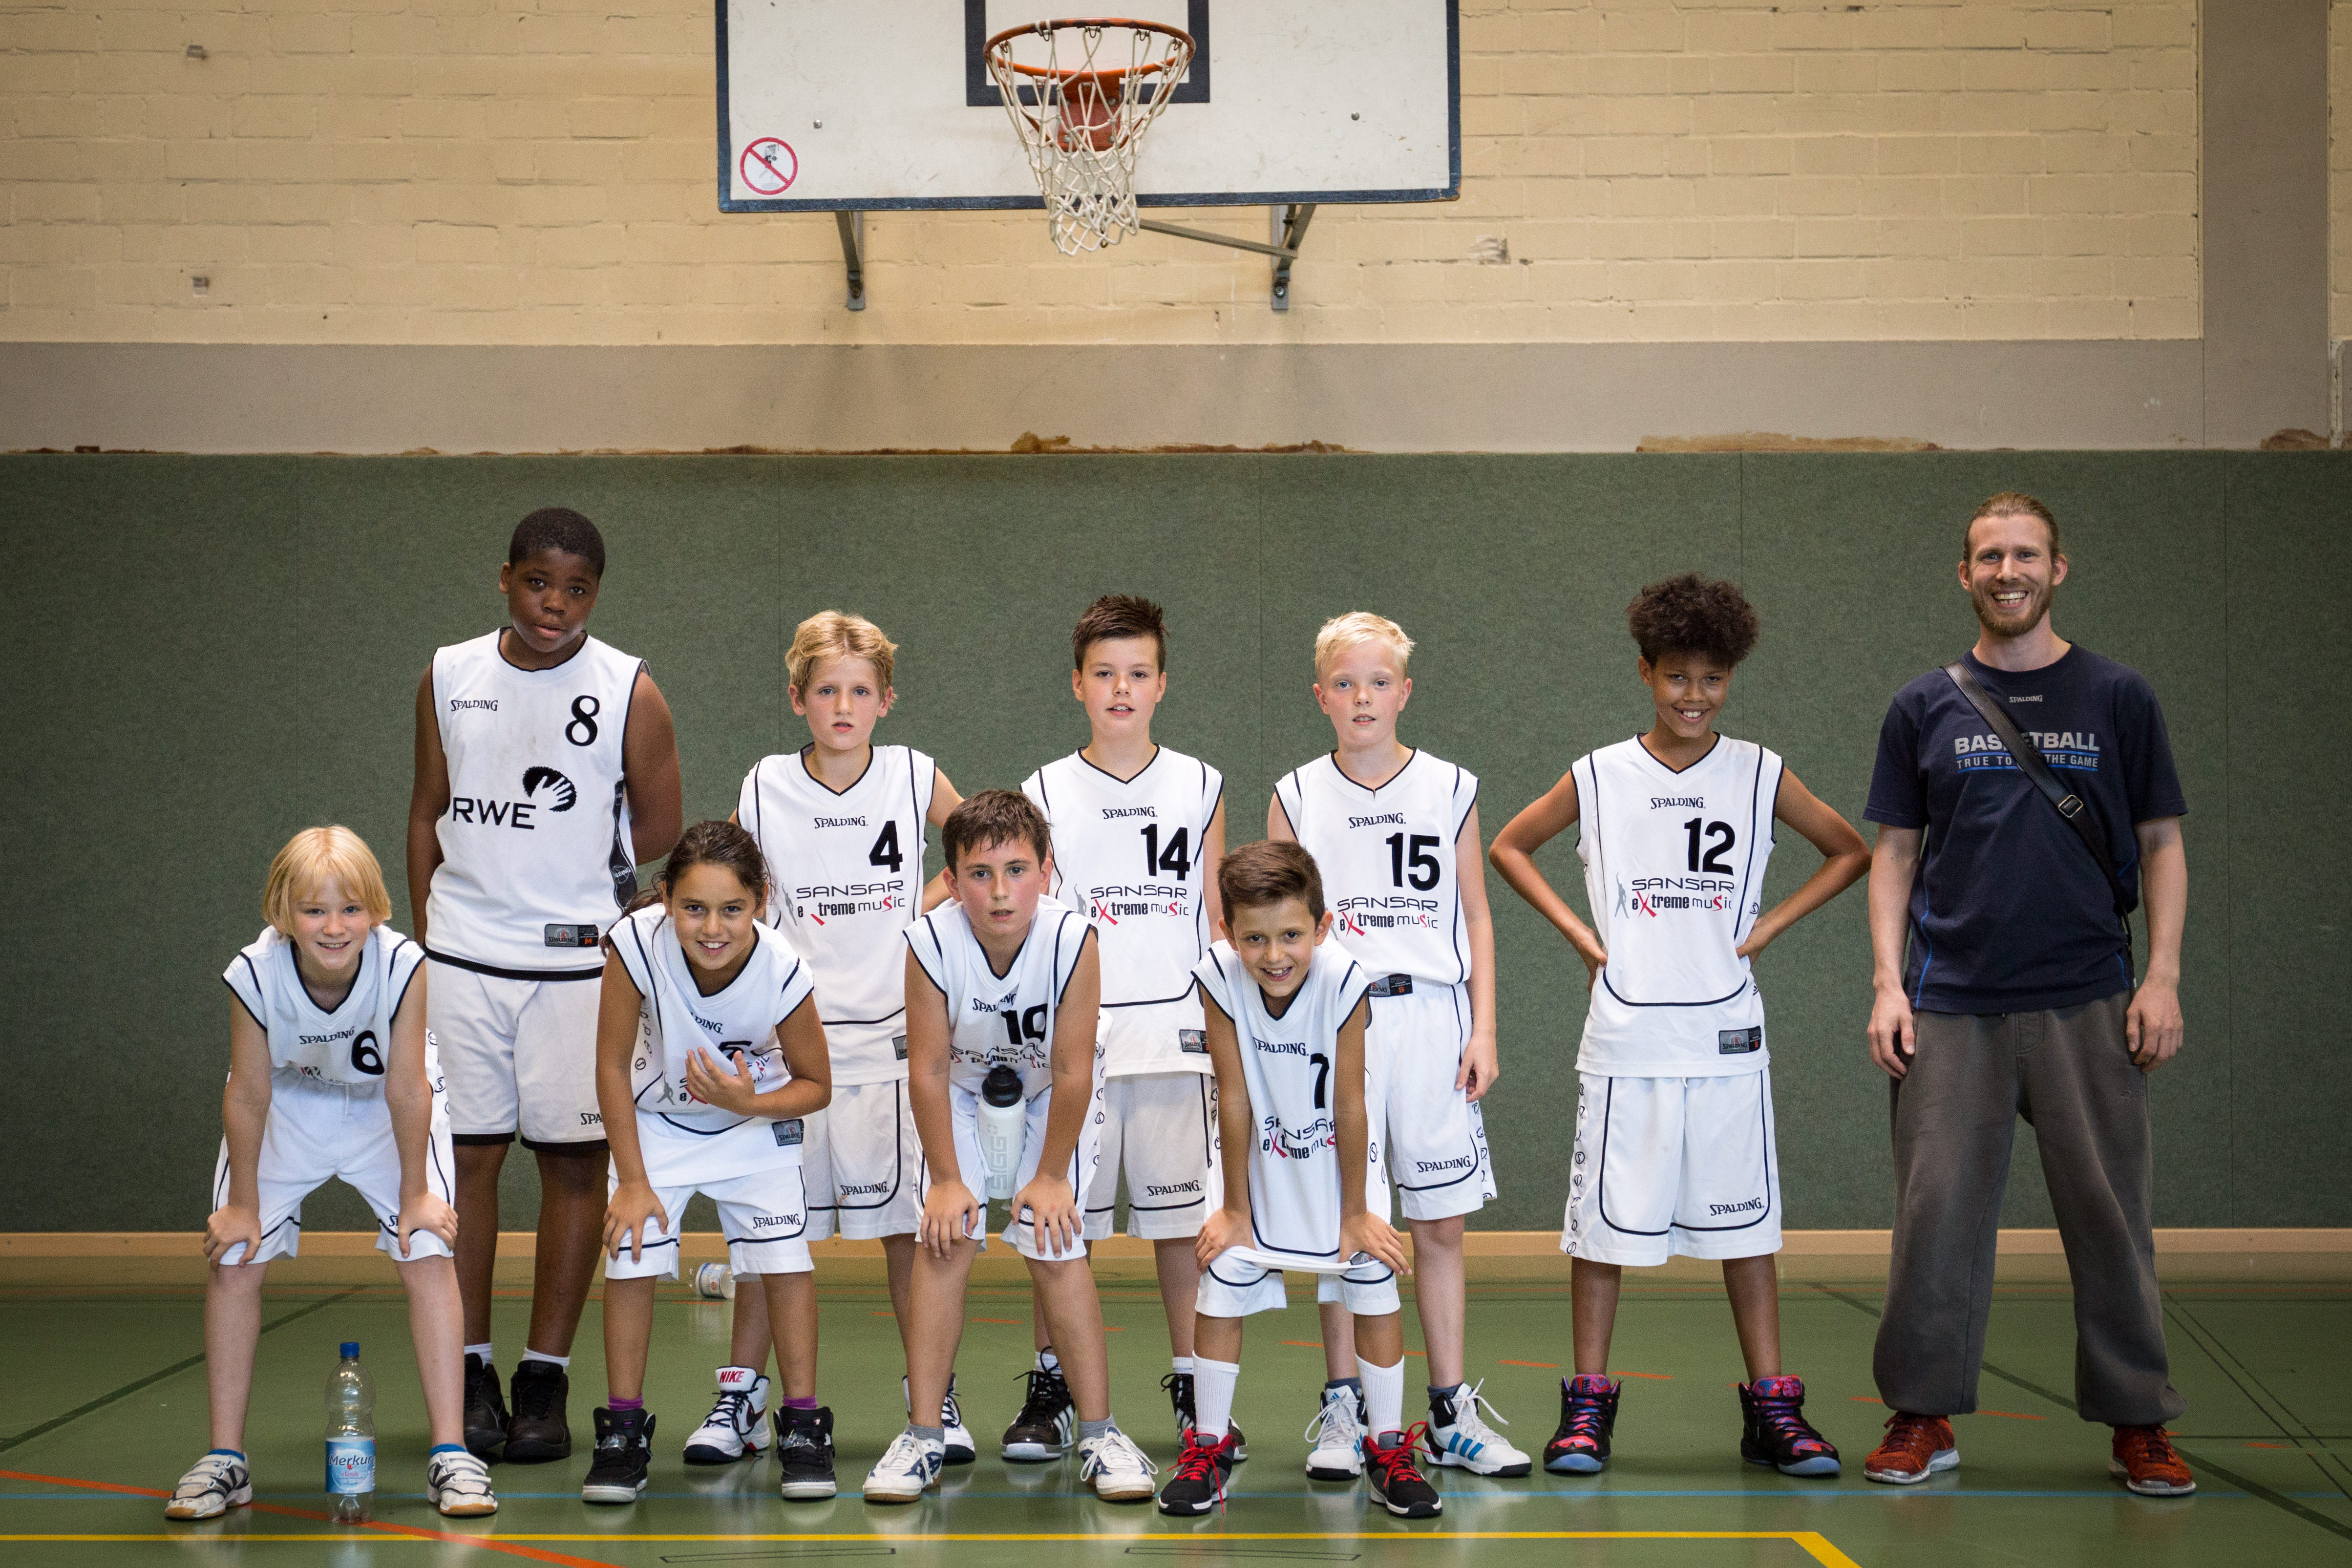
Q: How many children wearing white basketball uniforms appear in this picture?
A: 9